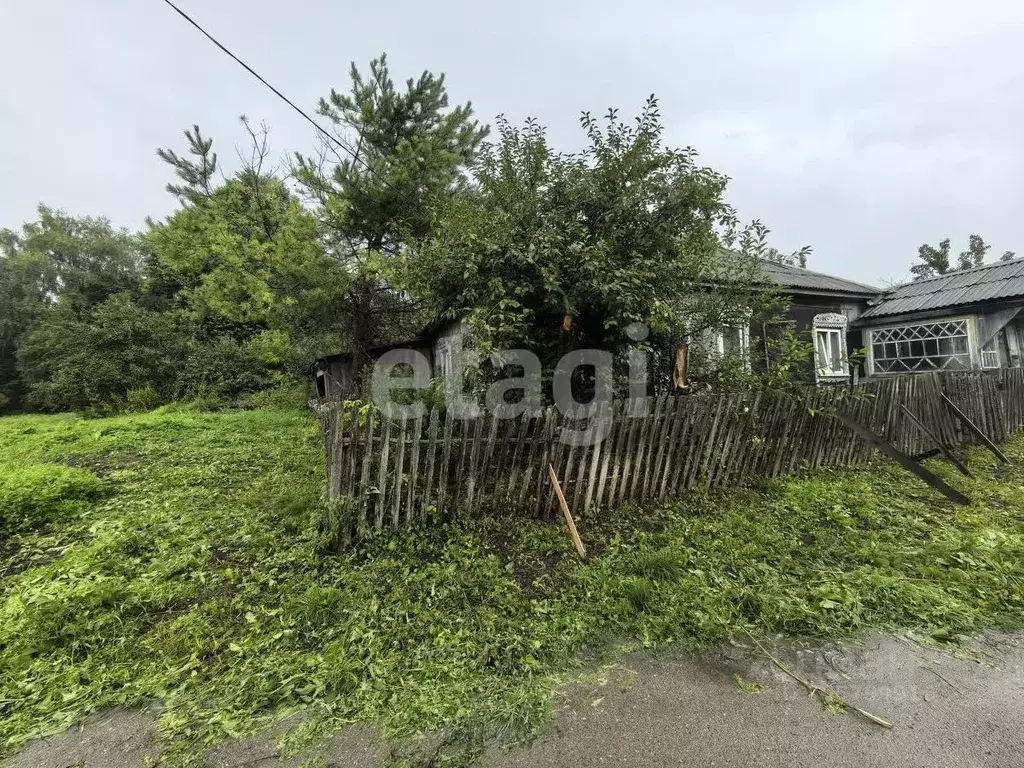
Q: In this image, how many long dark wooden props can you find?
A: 3